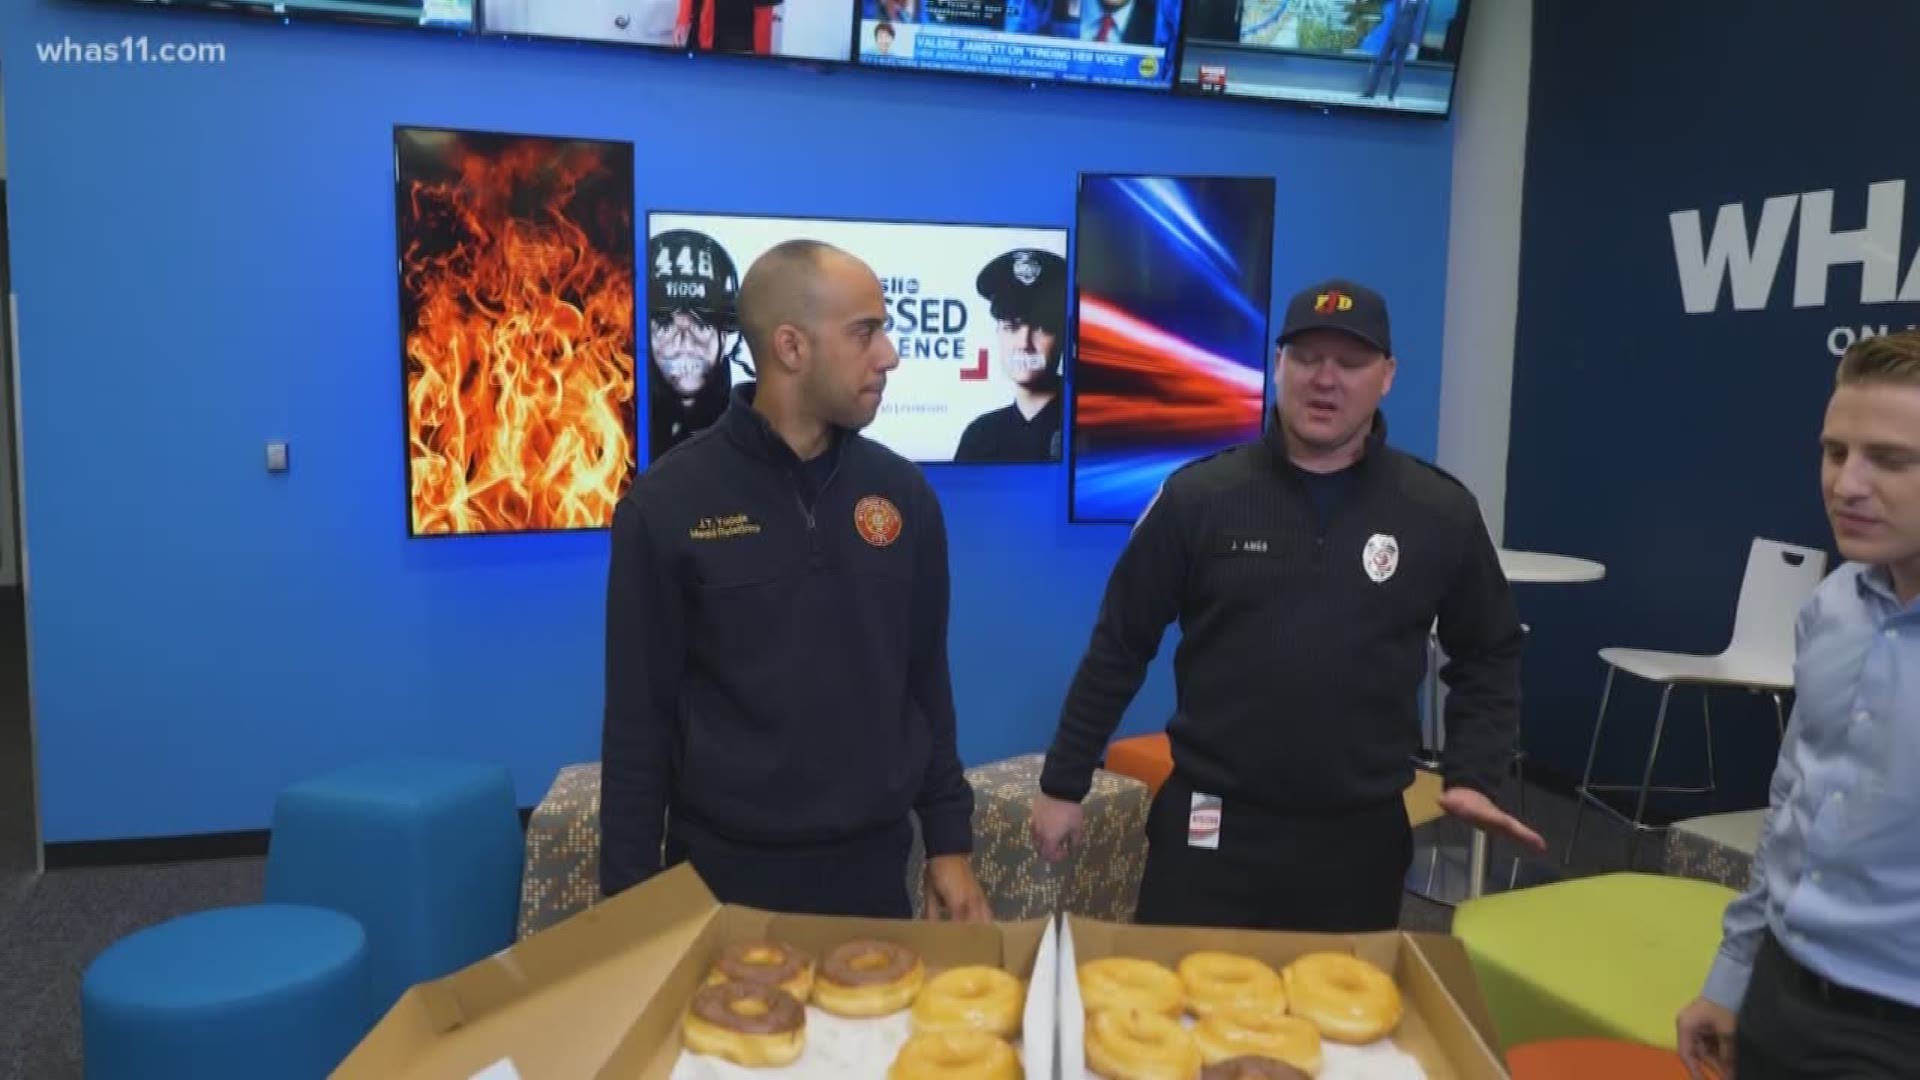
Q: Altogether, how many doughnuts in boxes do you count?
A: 11